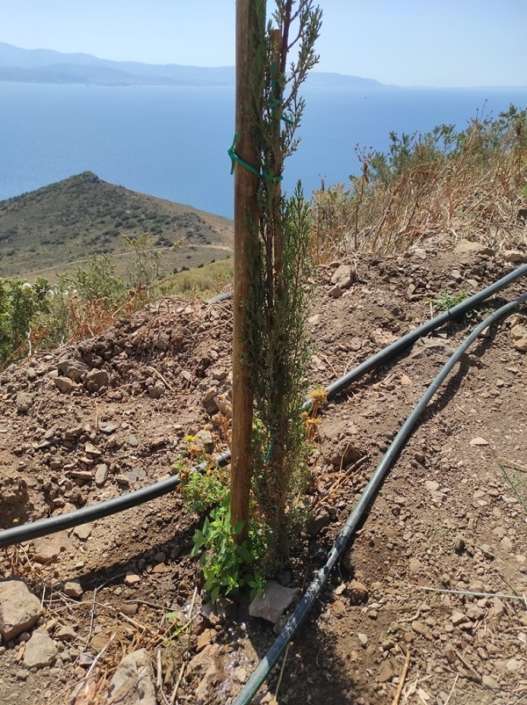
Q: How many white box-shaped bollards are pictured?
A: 0